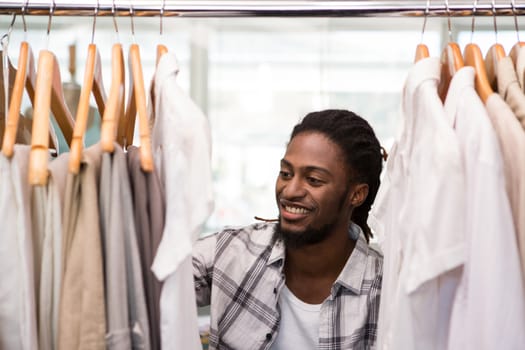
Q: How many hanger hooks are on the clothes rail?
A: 12